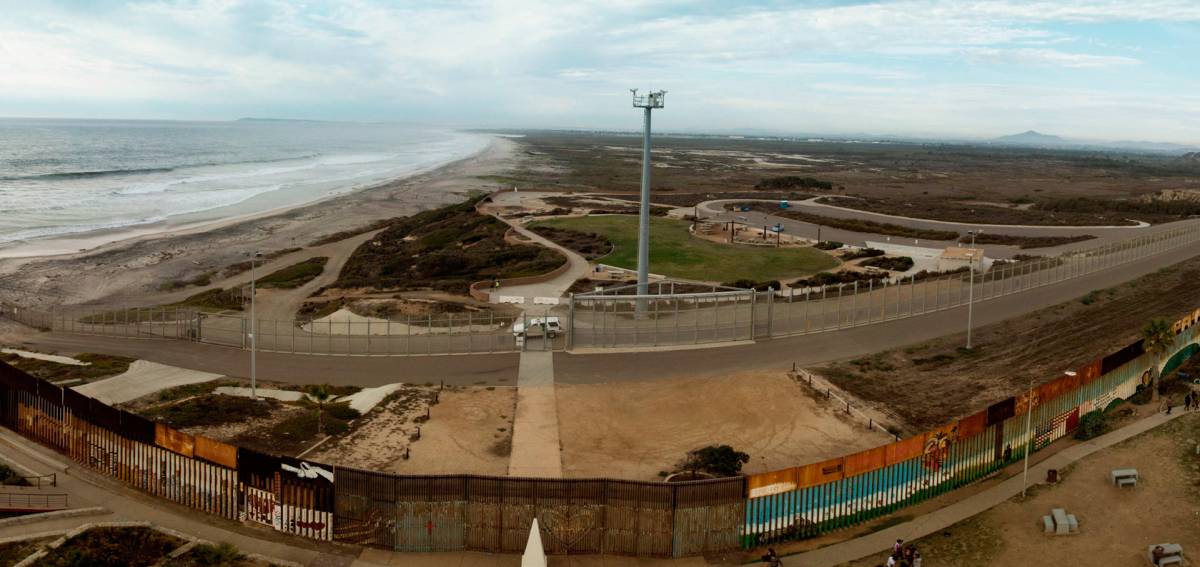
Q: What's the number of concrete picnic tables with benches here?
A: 3